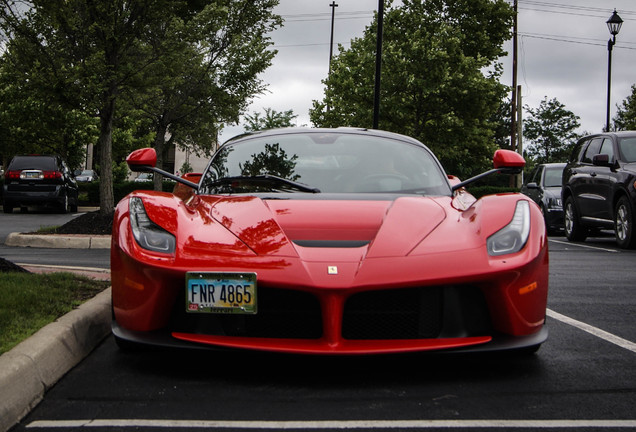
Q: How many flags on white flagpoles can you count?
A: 0